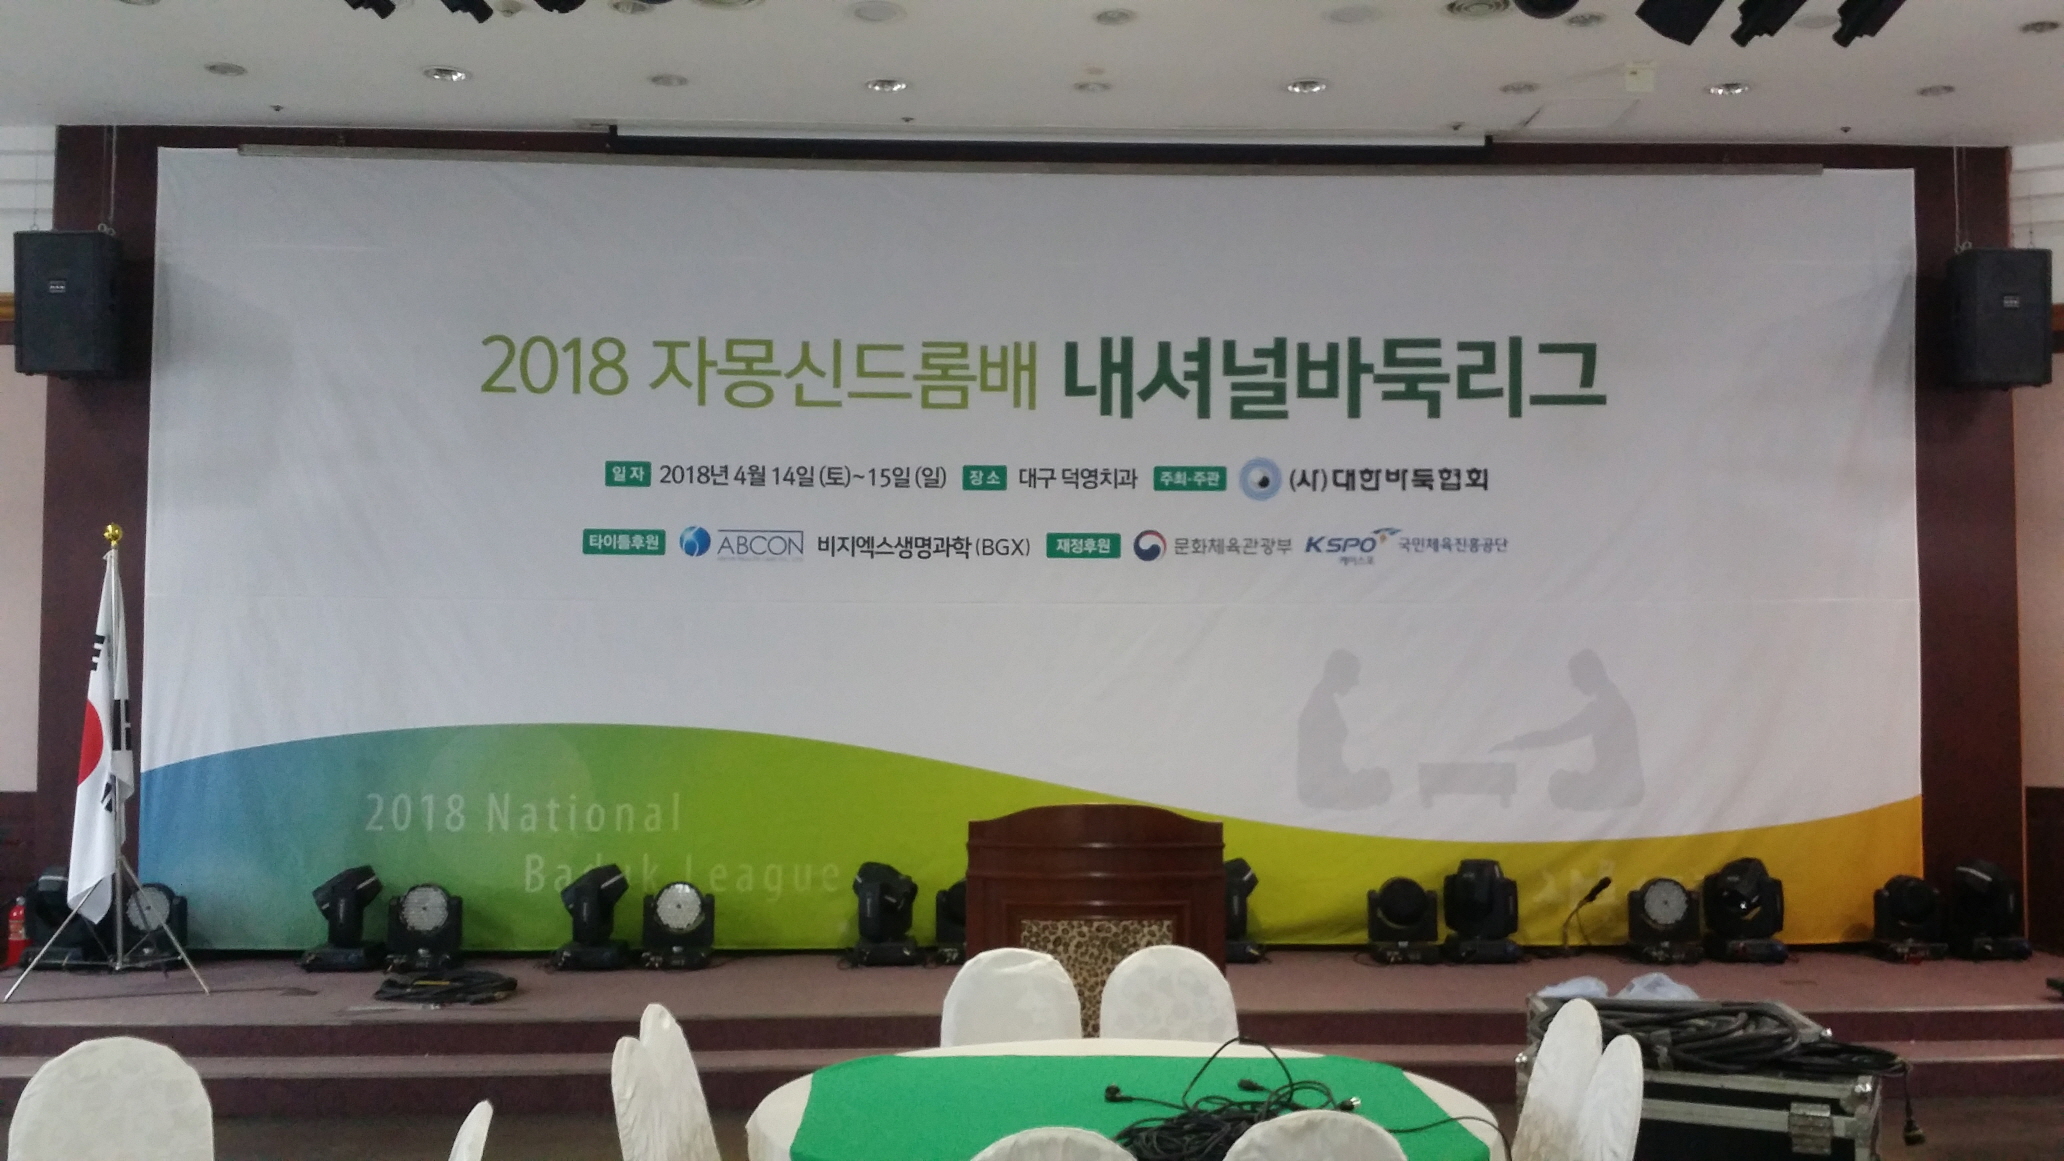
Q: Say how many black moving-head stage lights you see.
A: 15